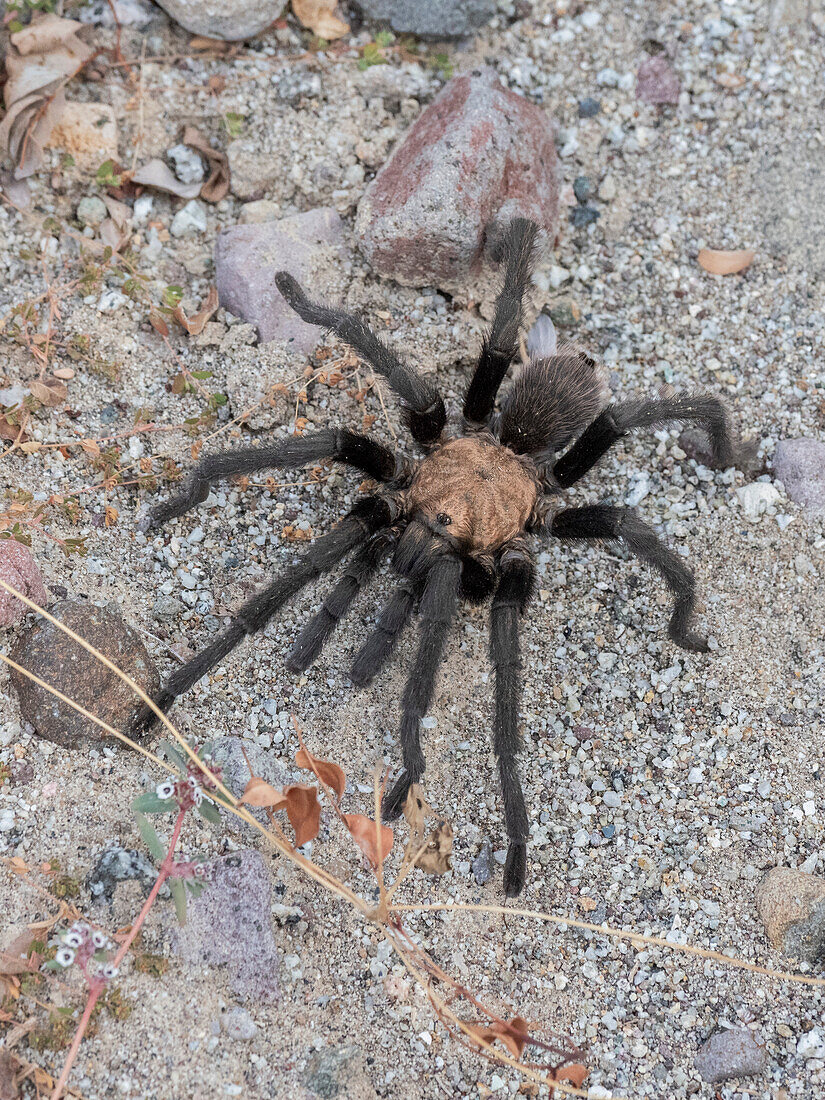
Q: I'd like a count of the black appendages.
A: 10